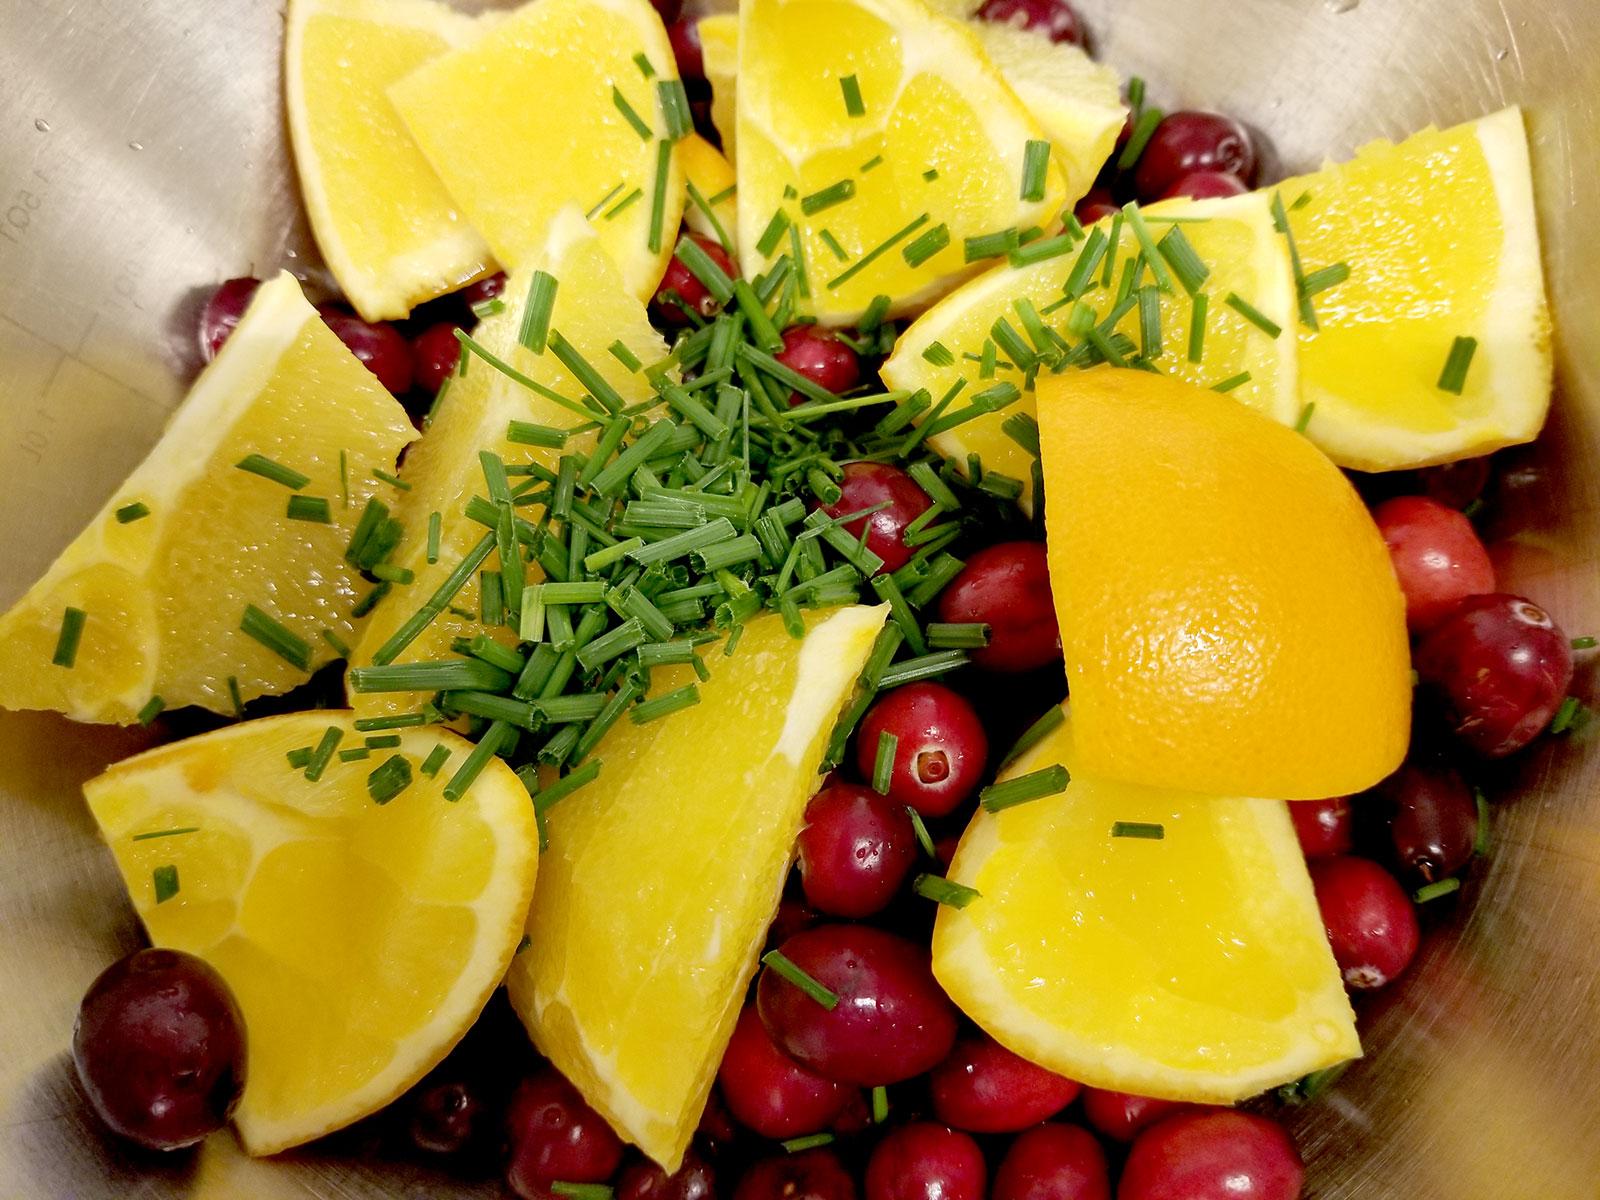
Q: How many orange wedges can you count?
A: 12